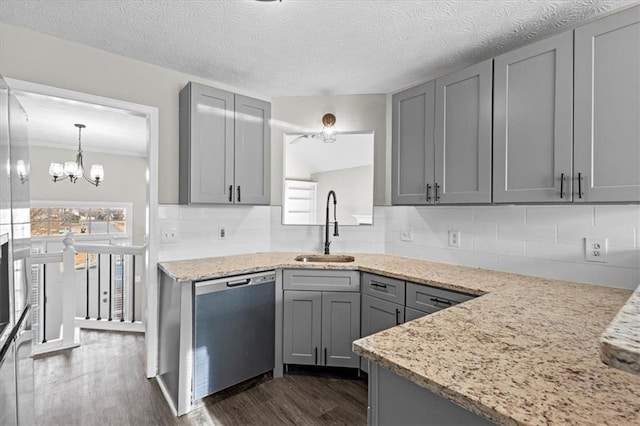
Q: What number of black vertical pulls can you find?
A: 9